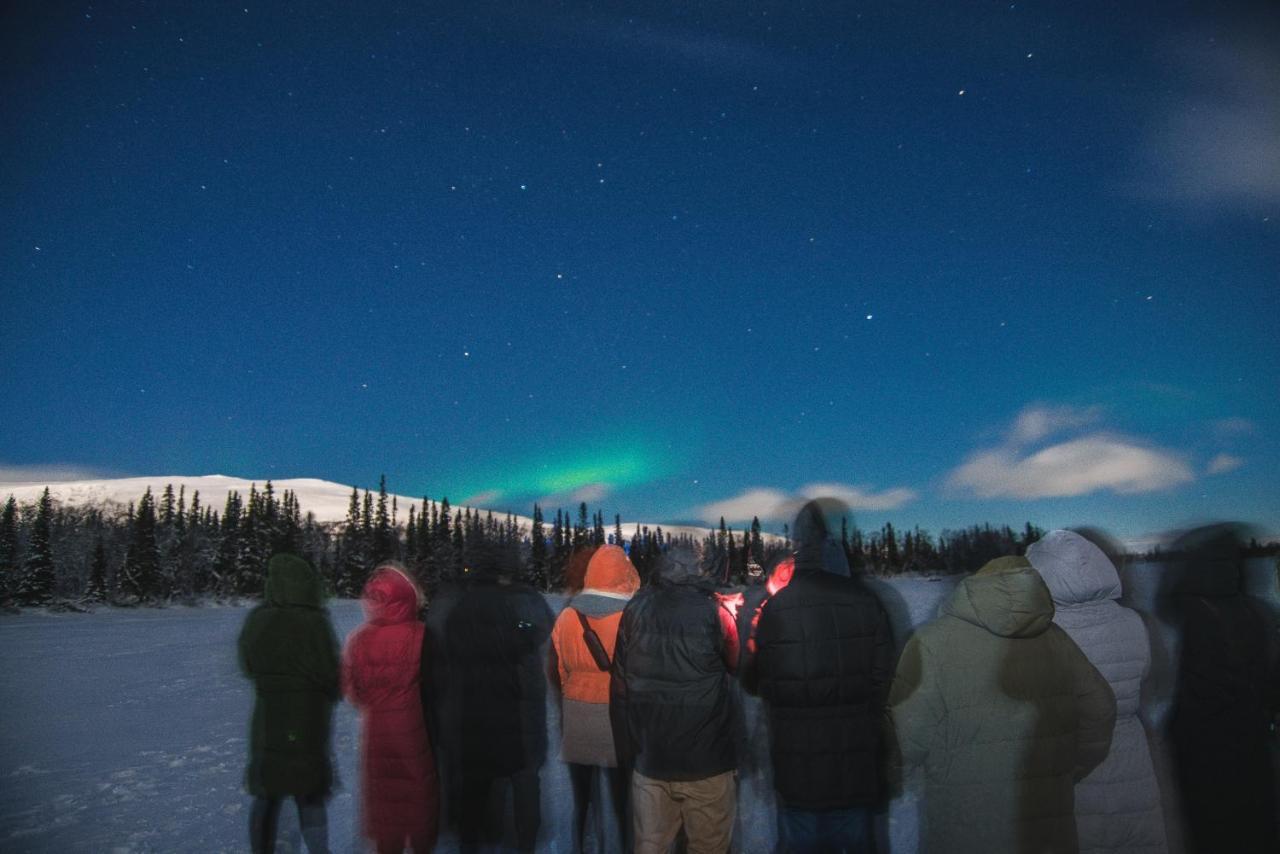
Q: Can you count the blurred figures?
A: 9